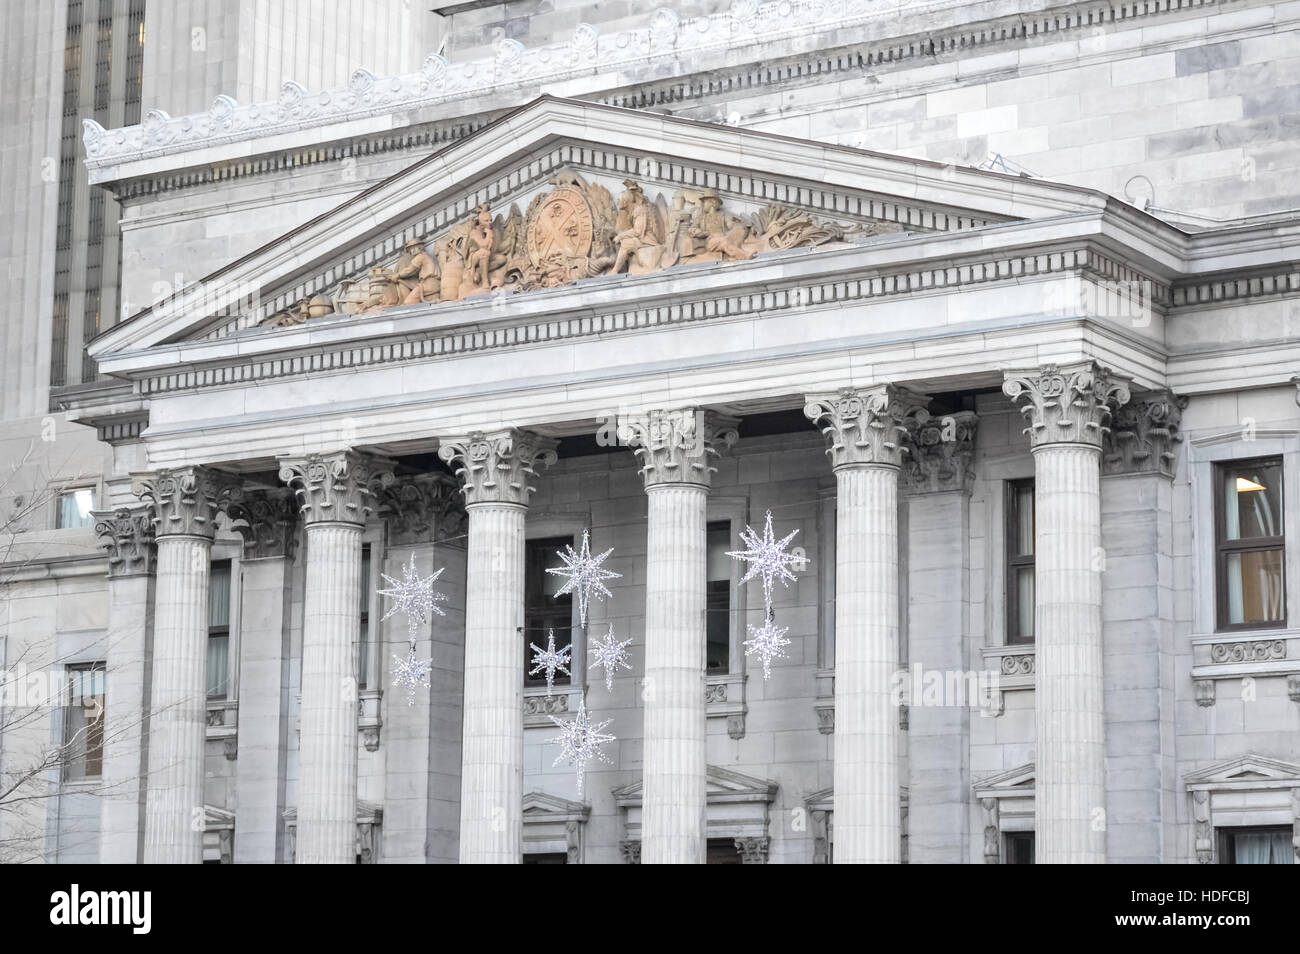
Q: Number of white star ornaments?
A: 8